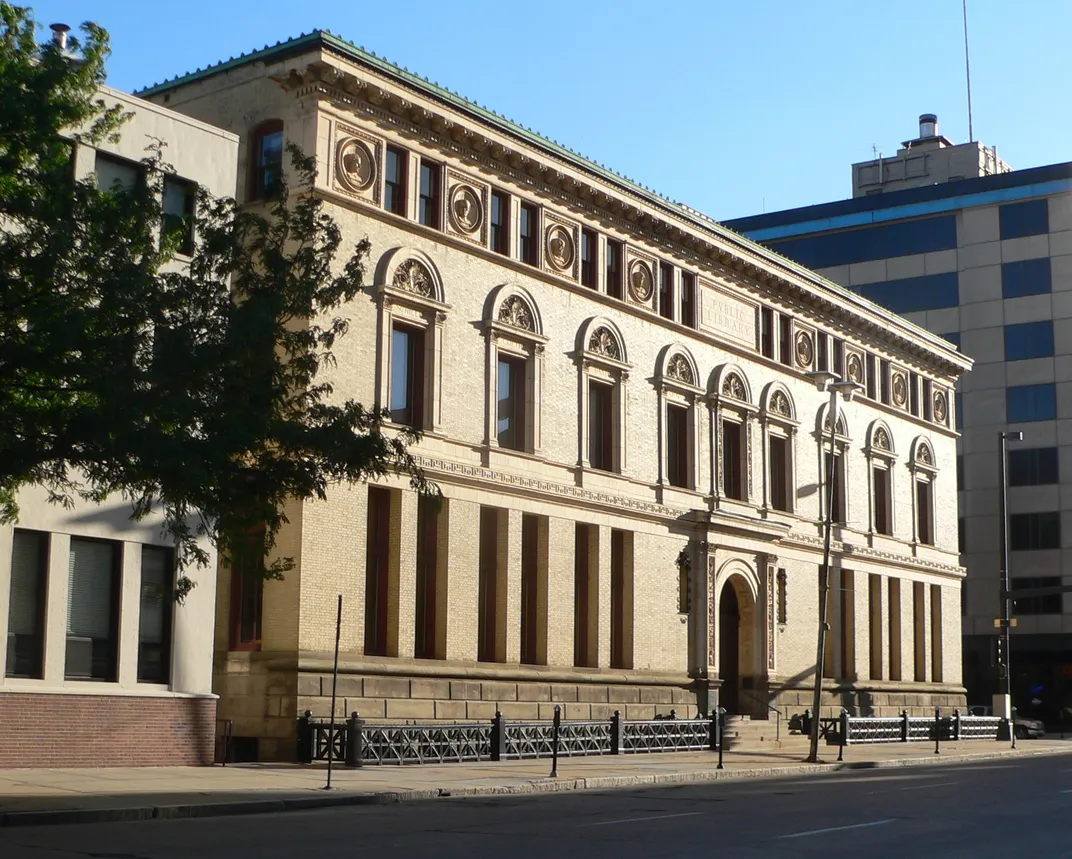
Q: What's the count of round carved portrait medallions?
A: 8